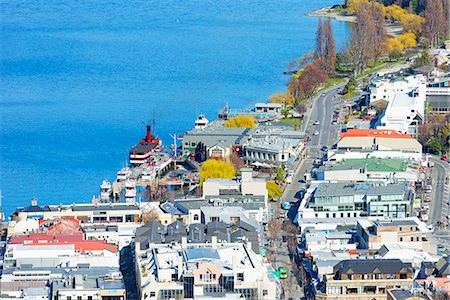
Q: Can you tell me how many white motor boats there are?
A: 5